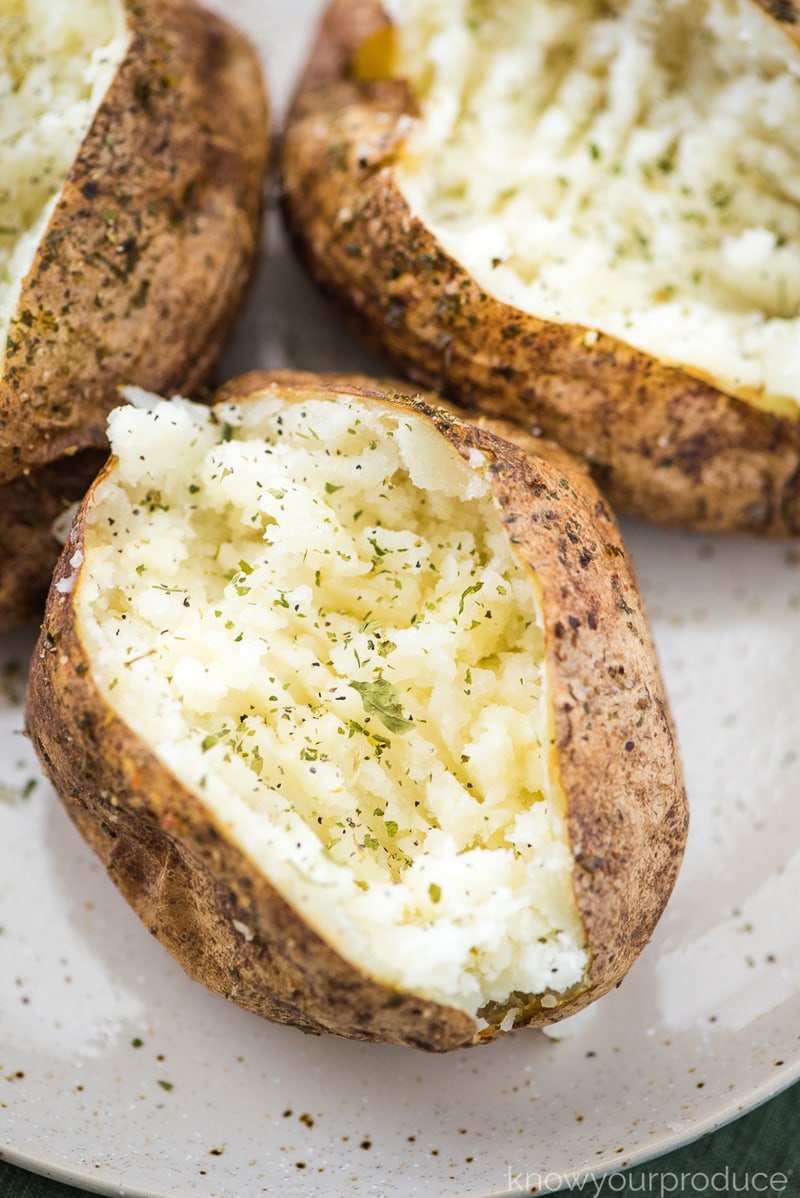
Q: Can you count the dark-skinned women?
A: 0